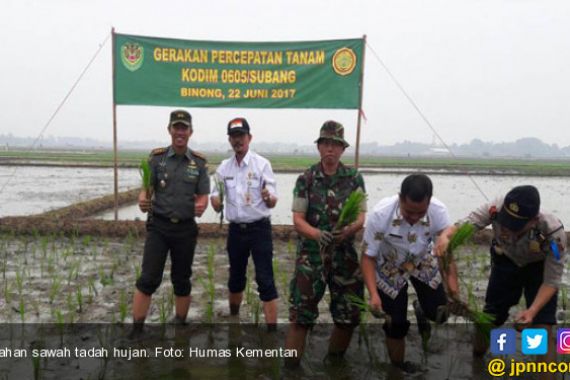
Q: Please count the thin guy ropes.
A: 2